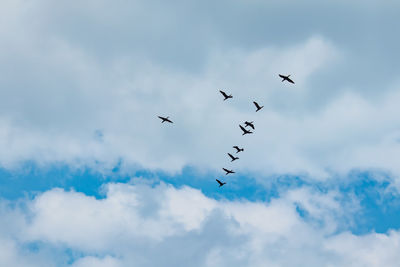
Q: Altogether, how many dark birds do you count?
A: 10